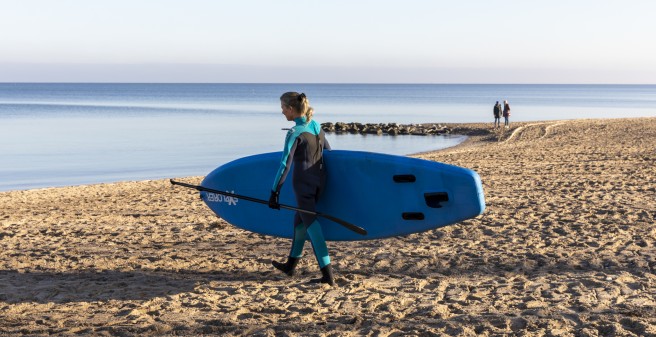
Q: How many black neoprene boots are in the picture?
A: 2